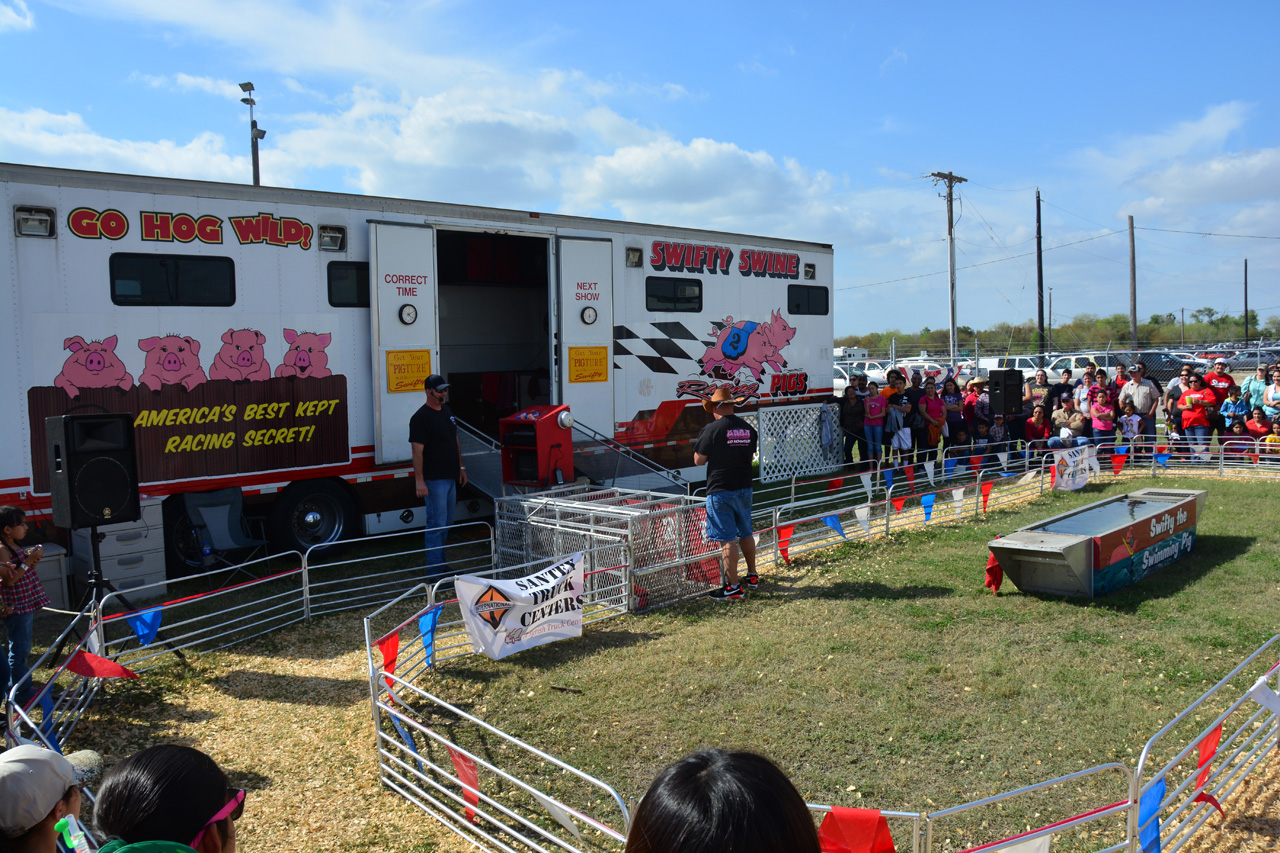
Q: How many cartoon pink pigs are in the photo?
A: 7